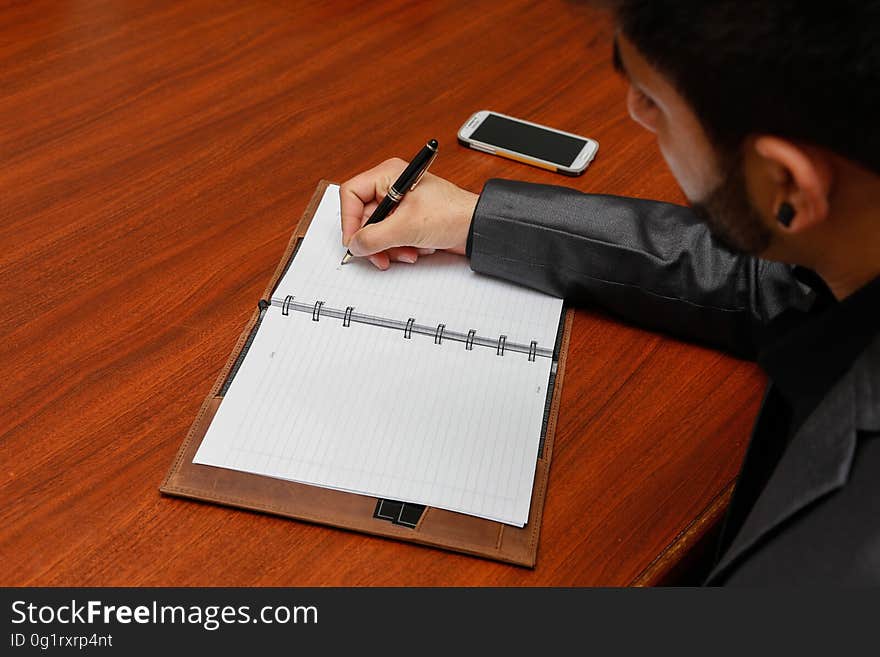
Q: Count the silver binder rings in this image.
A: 8